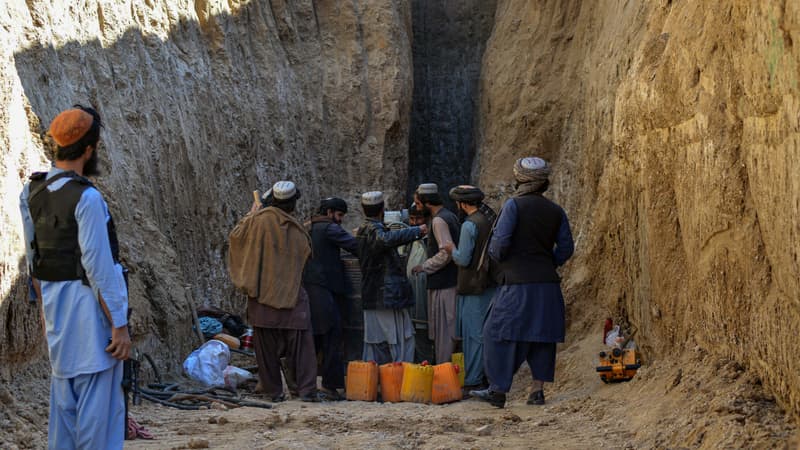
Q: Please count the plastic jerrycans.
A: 5